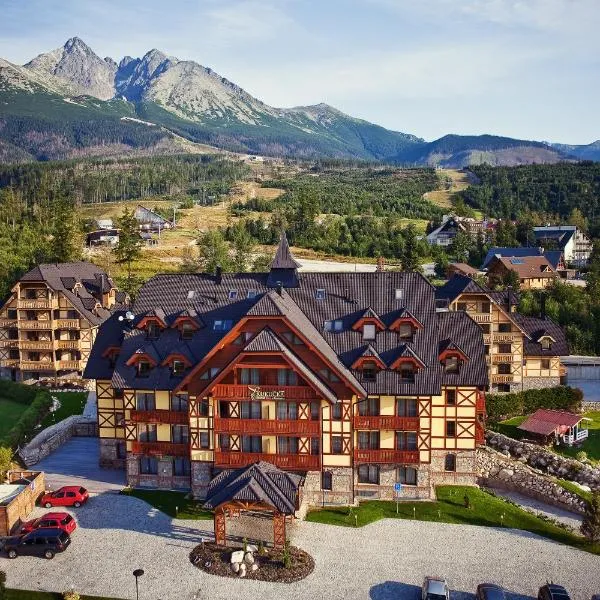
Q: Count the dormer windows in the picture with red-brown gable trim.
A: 10